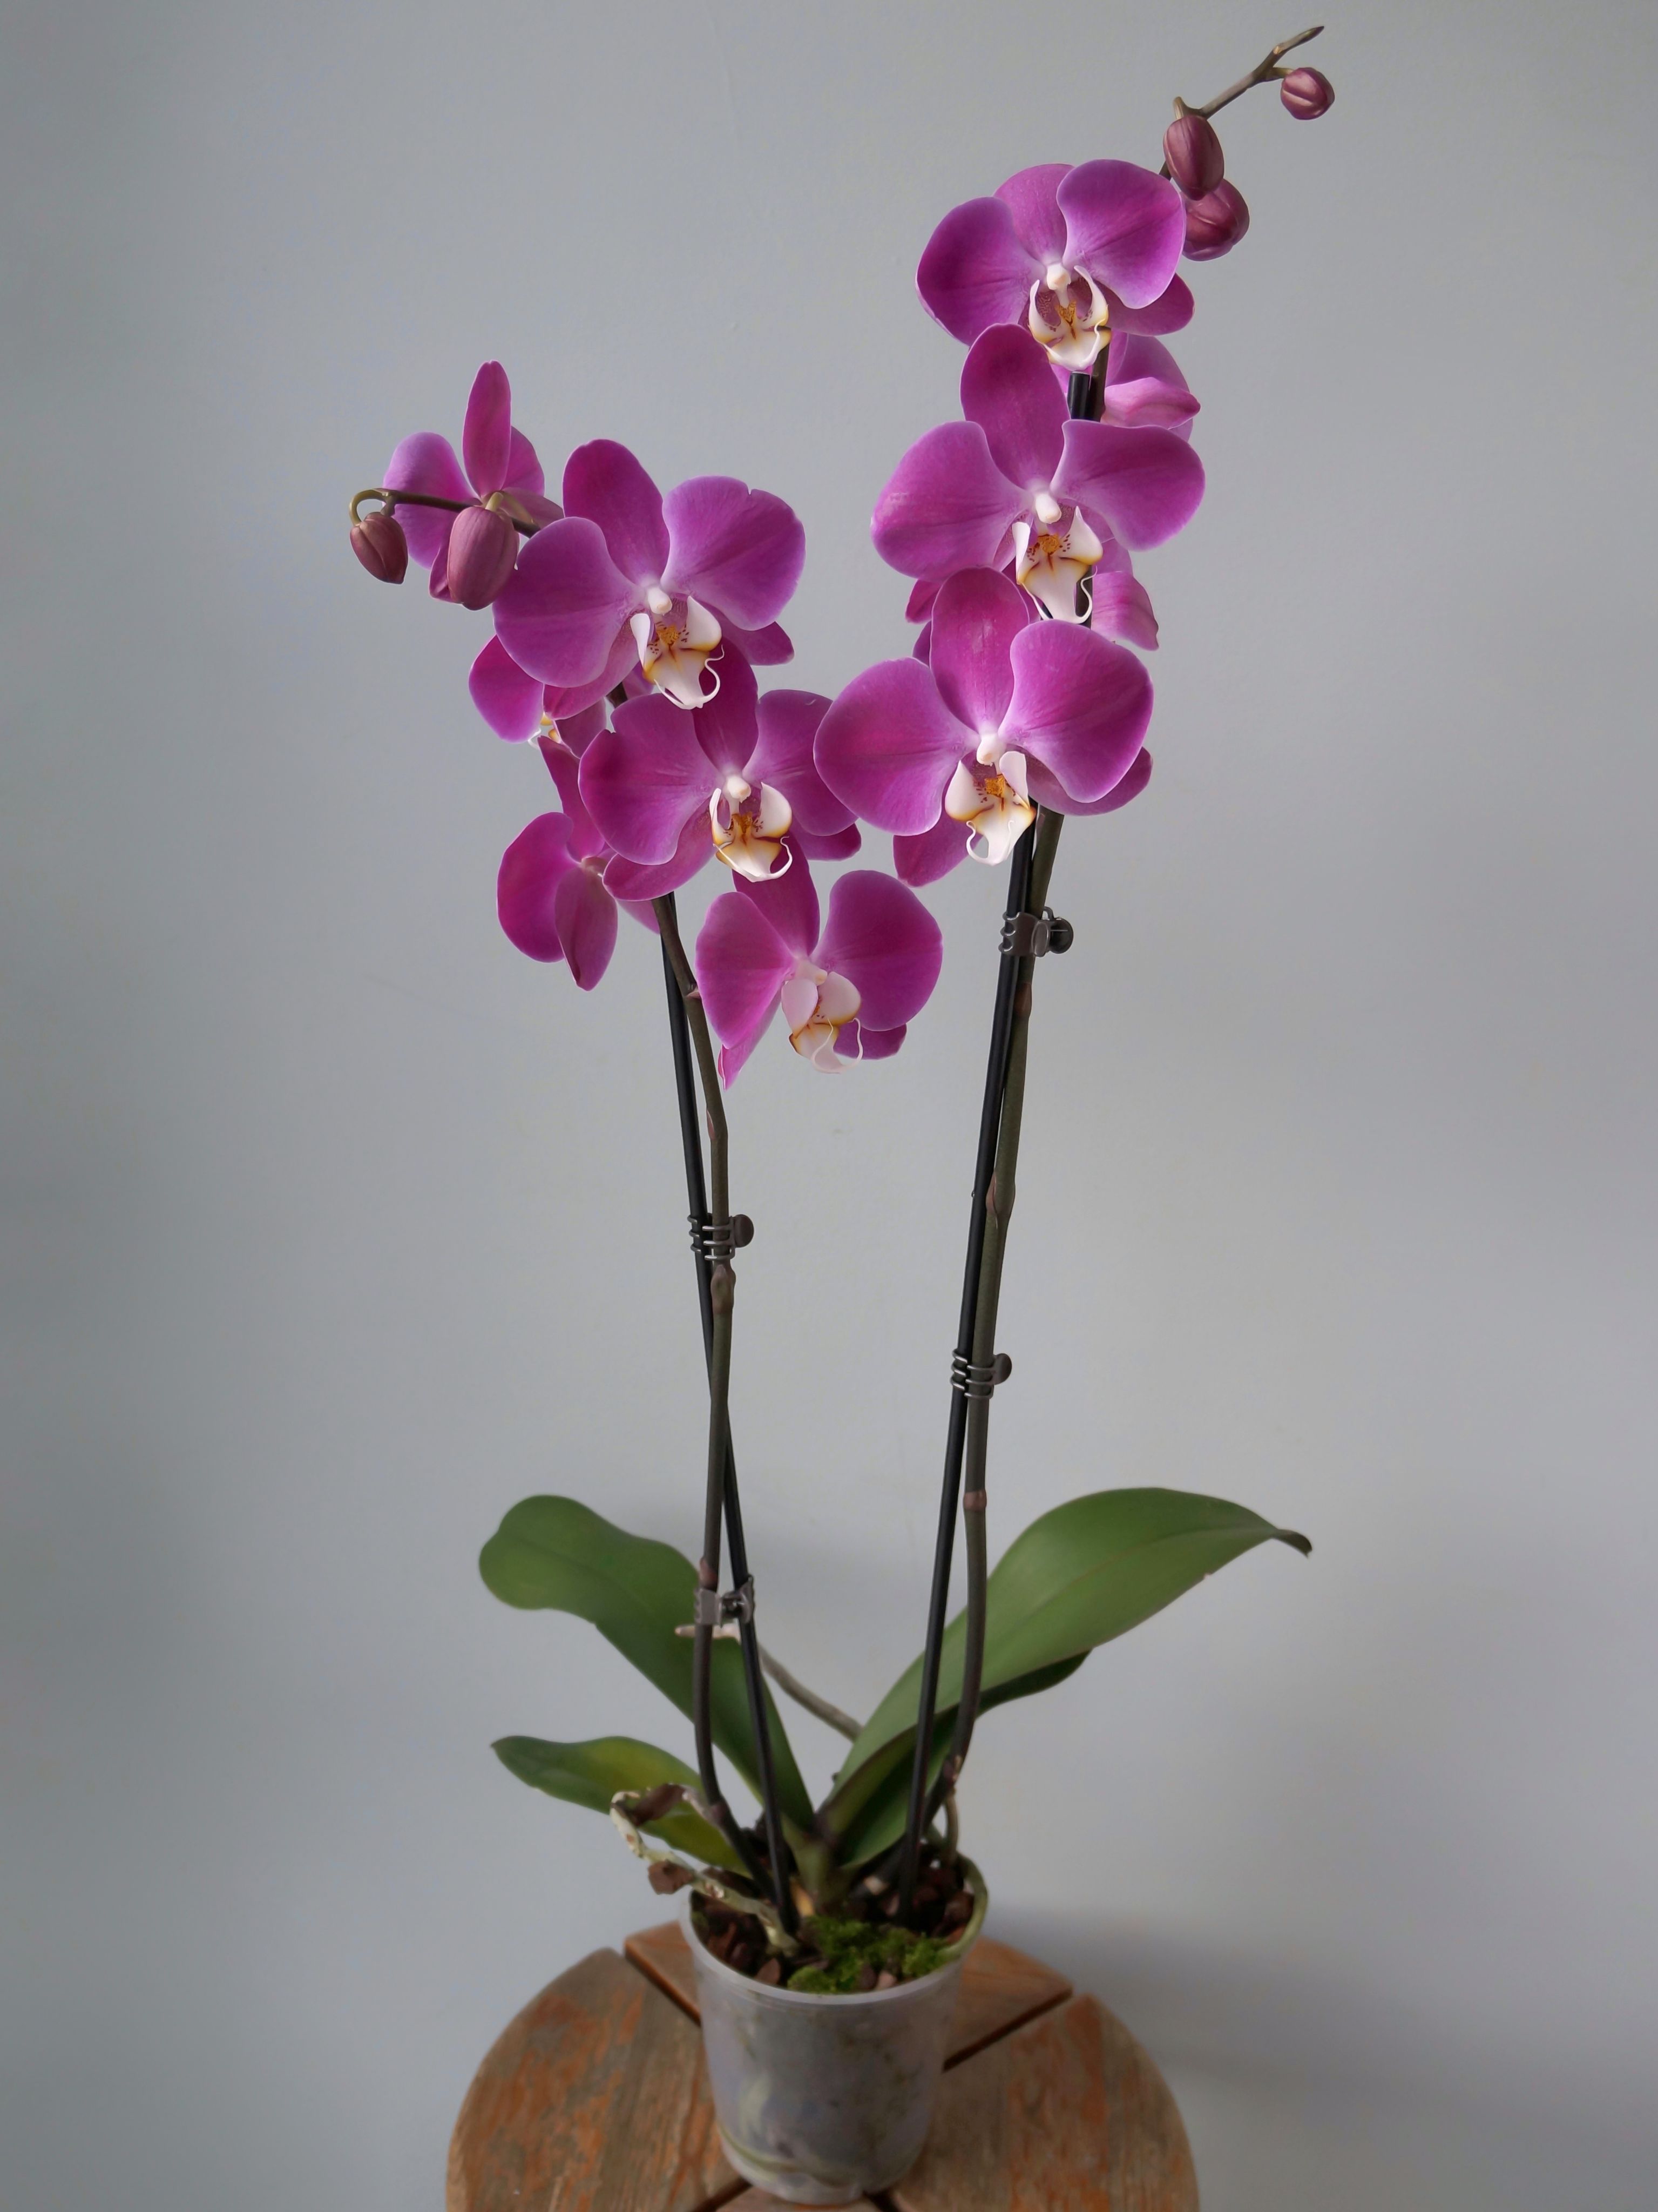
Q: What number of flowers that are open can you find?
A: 11